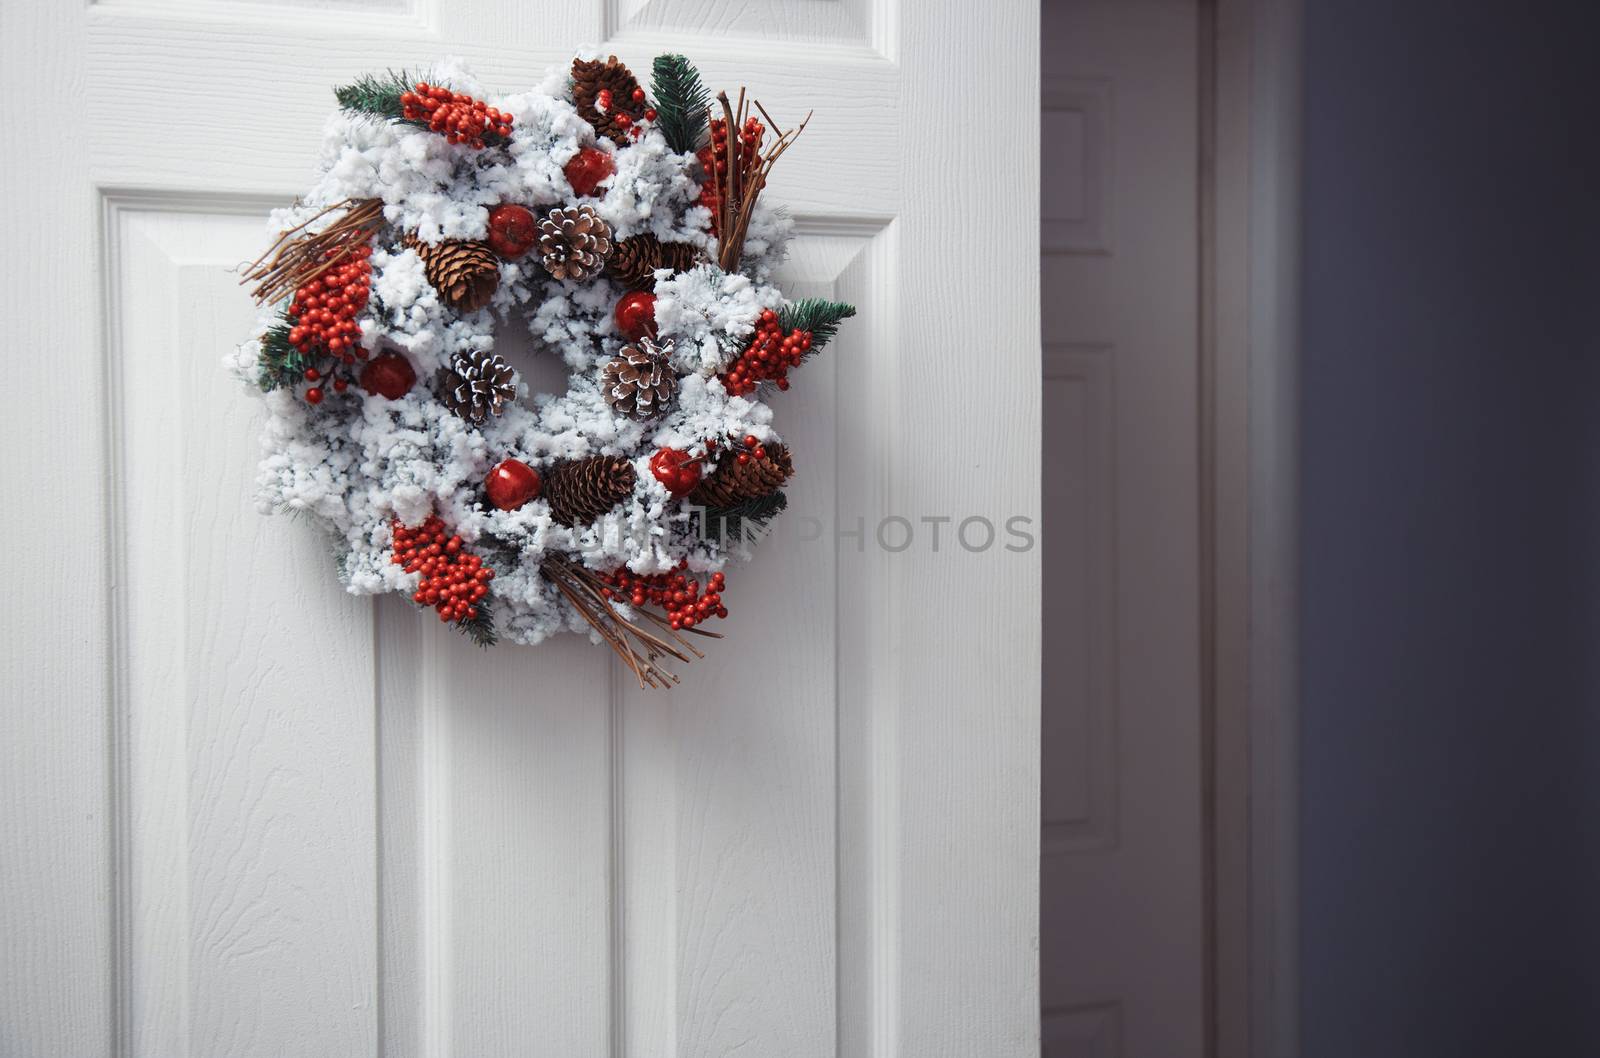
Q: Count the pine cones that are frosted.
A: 3